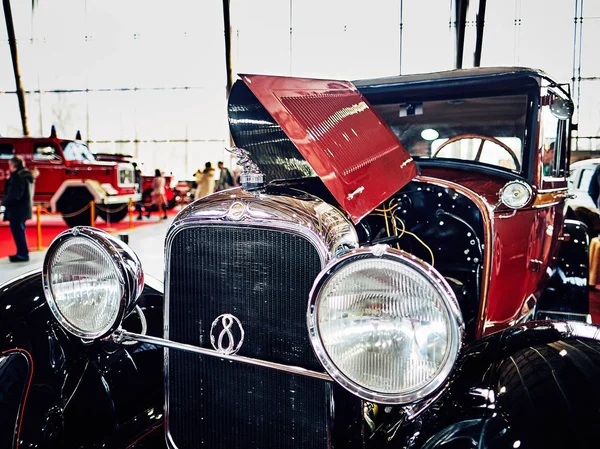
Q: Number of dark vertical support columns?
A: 4